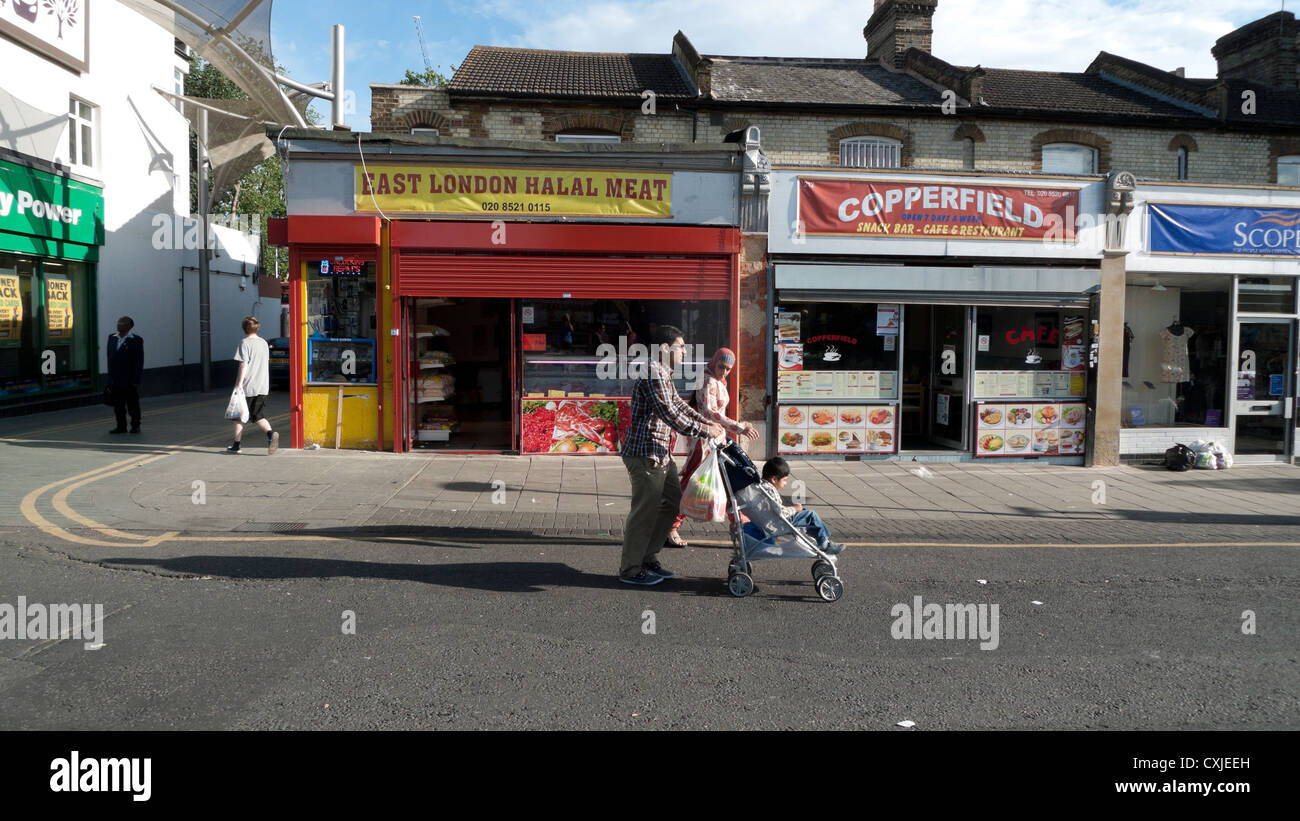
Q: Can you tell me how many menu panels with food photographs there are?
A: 2